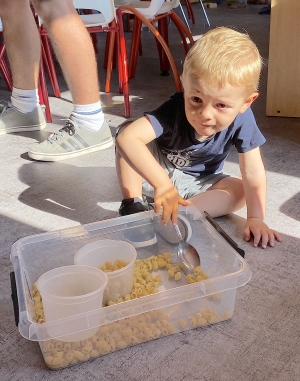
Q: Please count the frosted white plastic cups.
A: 2